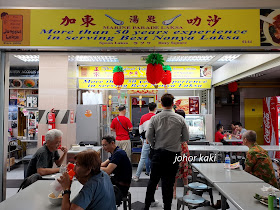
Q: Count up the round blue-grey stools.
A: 2